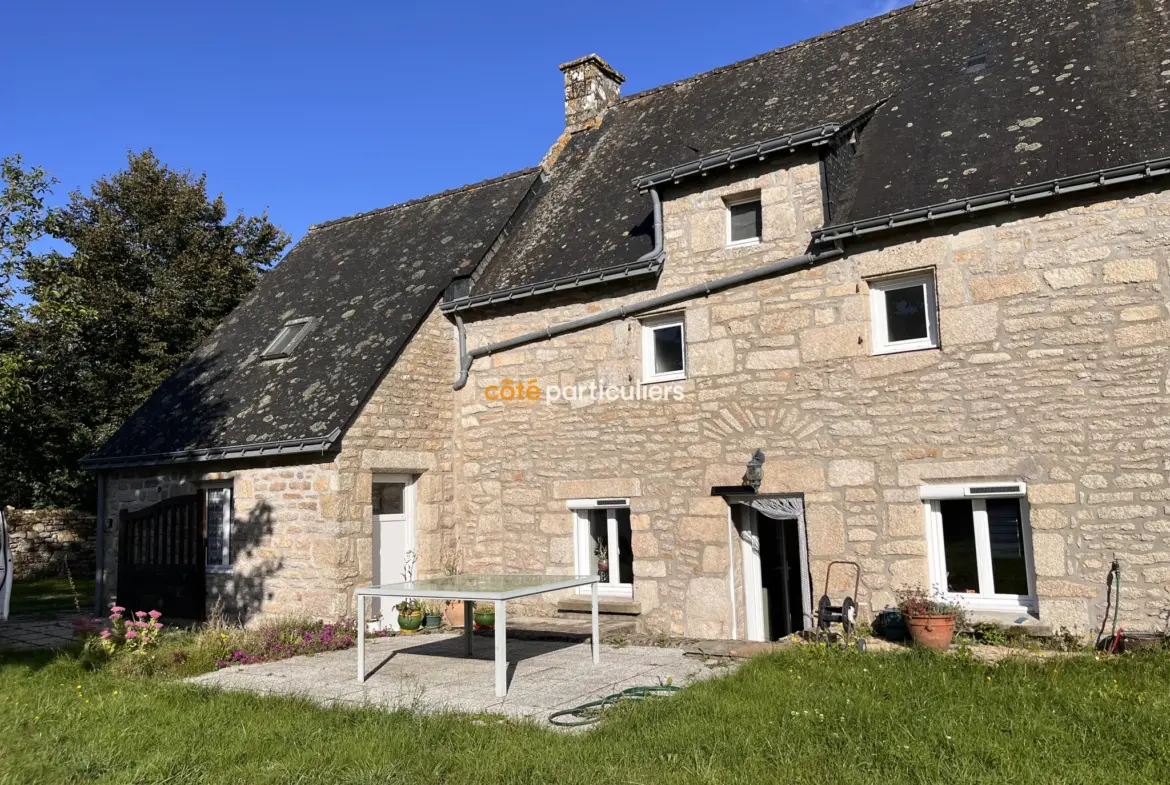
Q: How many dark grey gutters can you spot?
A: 4